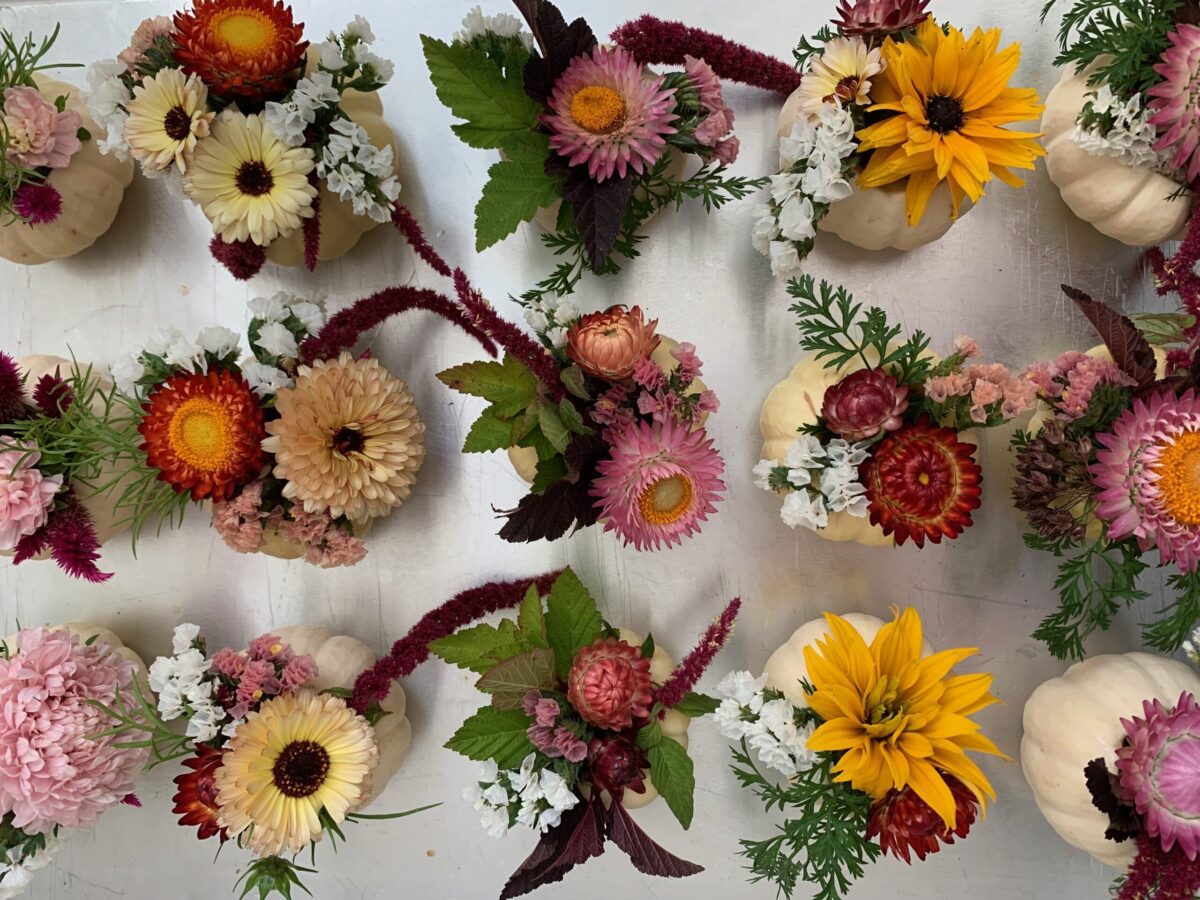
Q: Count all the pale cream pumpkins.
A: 15